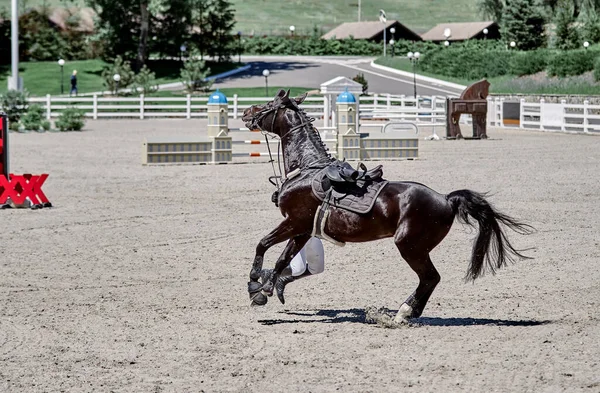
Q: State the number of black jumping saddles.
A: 1